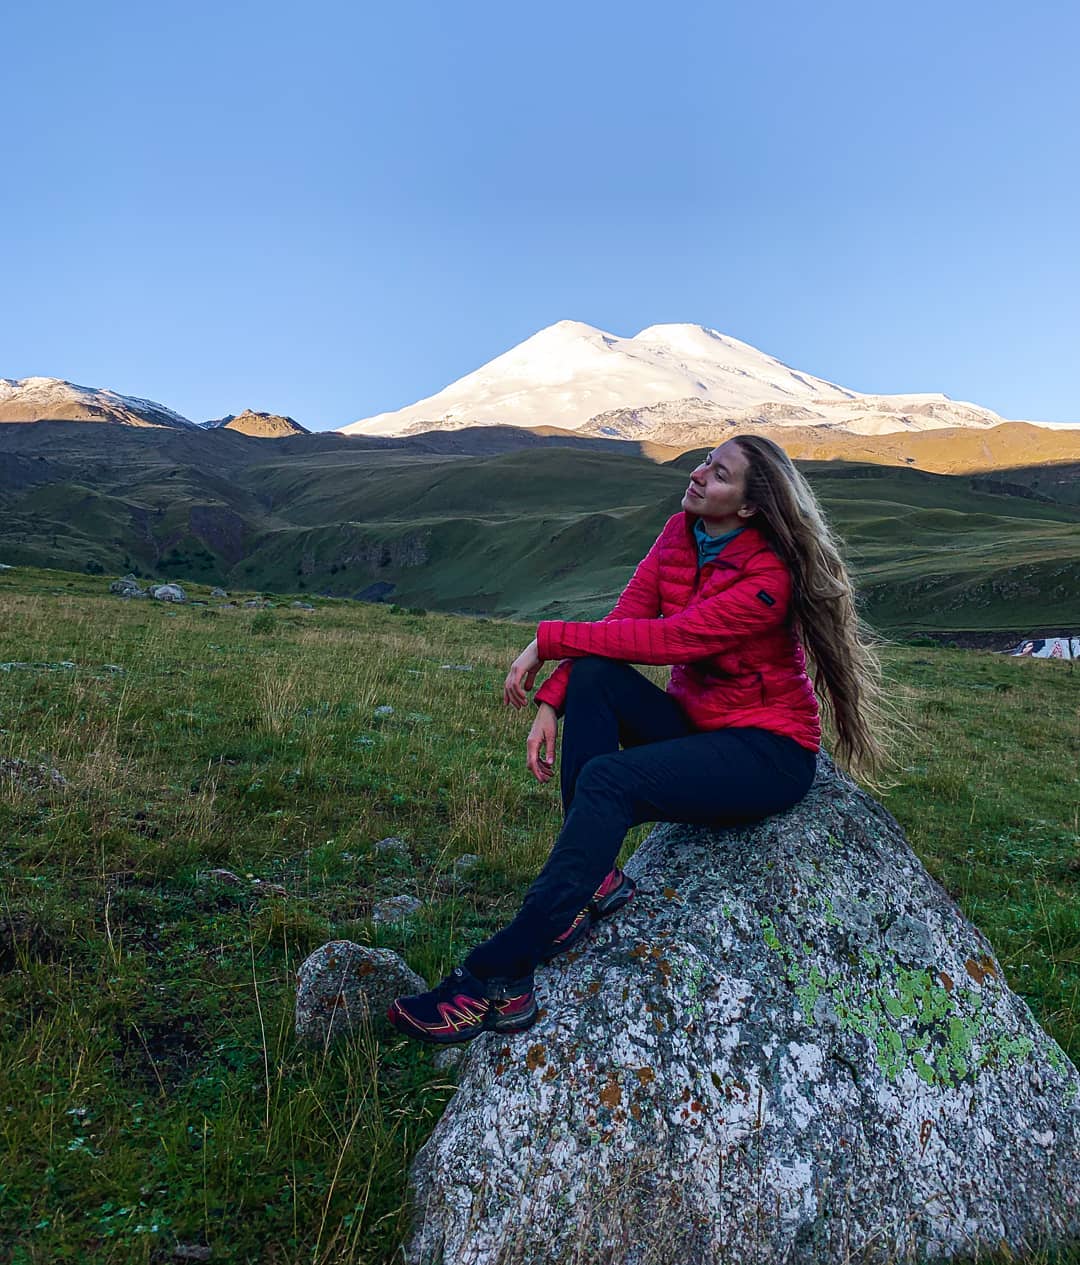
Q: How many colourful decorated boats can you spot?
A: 0